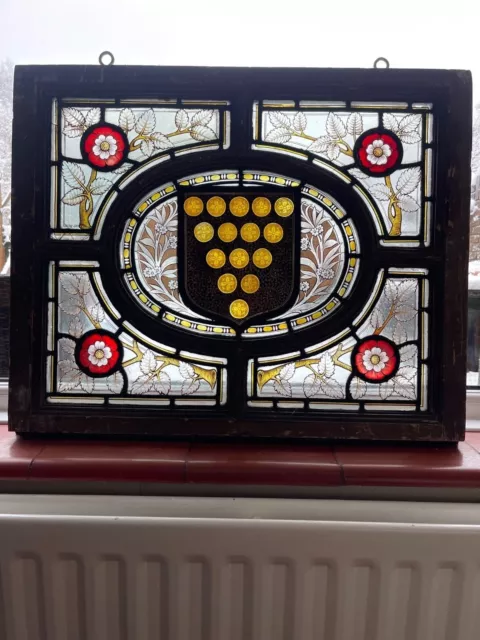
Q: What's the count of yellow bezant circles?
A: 15